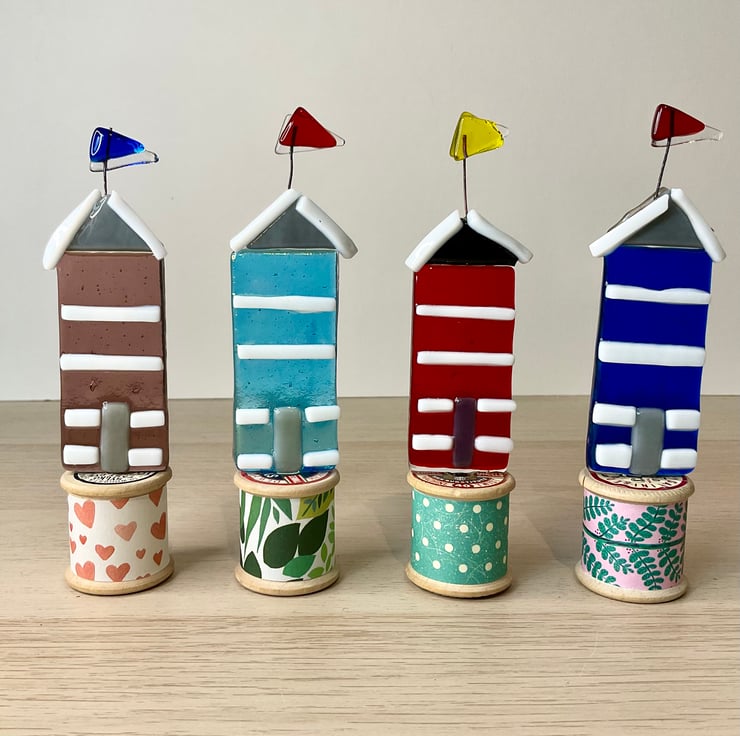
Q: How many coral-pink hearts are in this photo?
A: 14